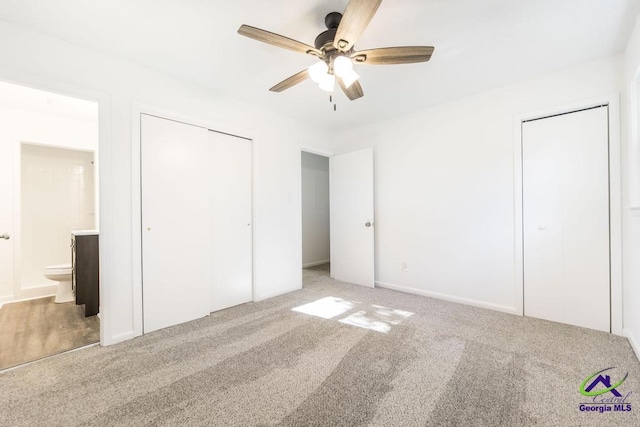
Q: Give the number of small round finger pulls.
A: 2